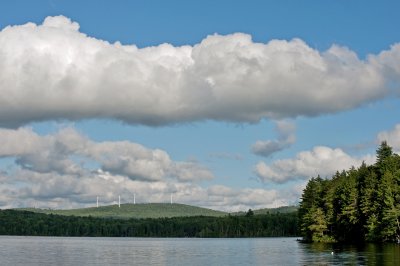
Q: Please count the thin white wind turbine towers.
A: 4